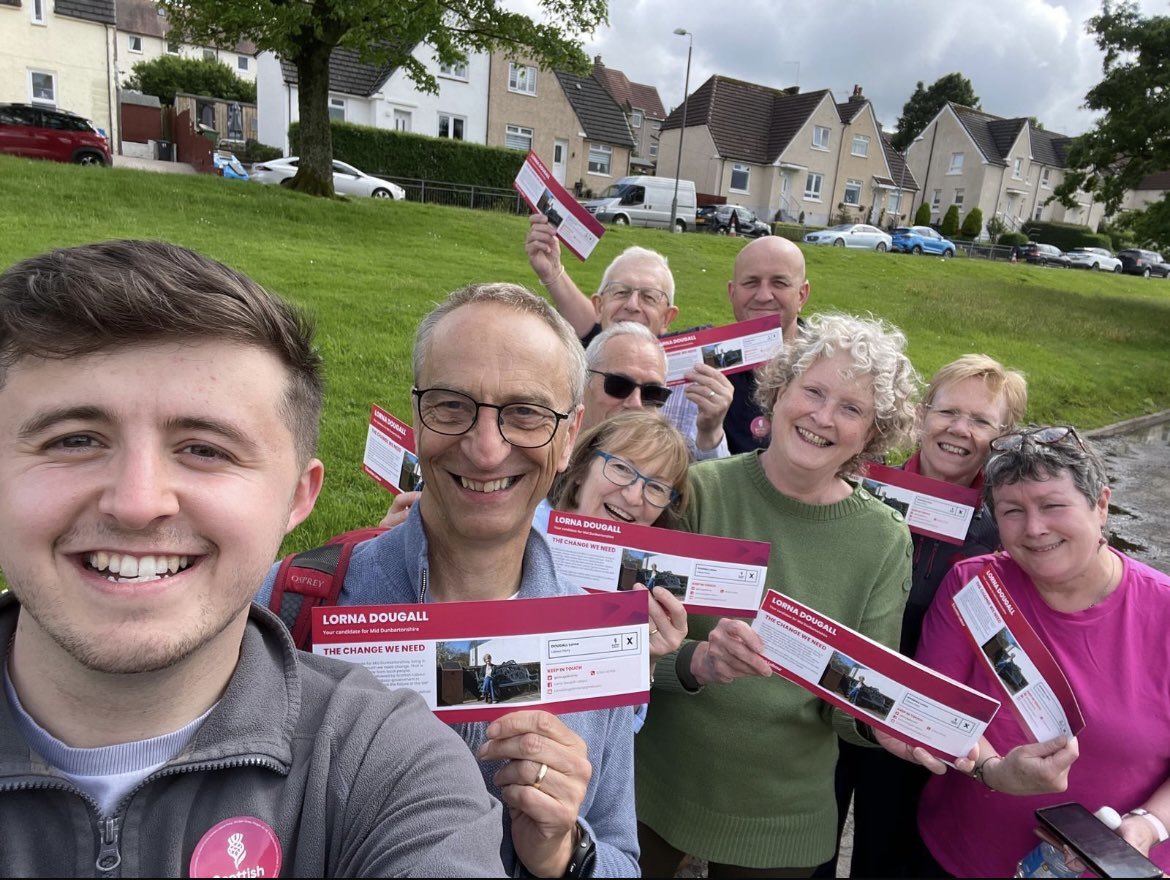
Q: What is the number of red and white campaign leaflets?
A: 8